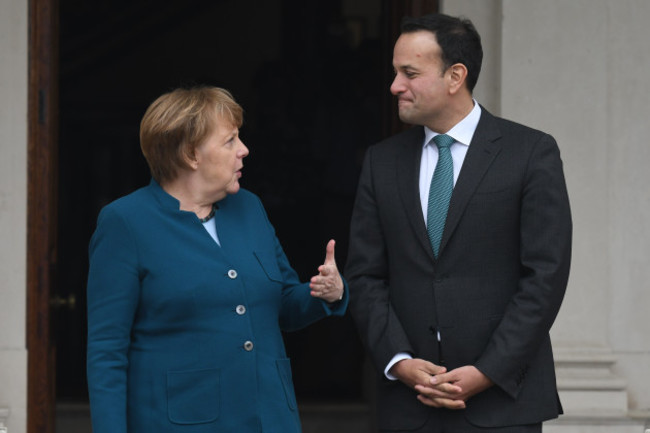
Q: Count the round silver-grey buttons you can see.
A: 3